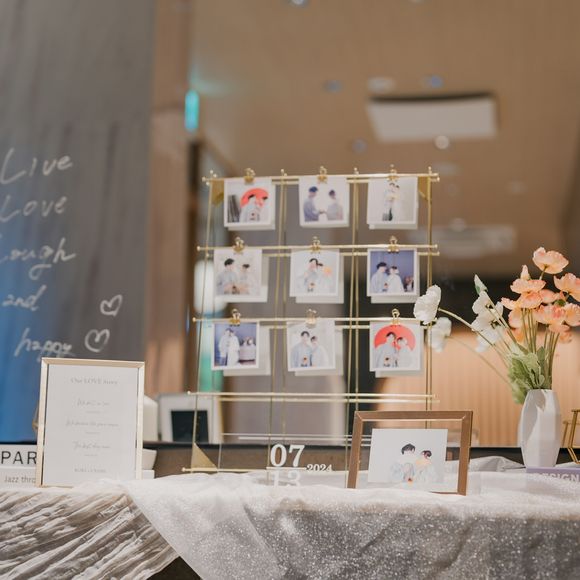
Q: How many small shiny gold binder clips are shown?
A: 9